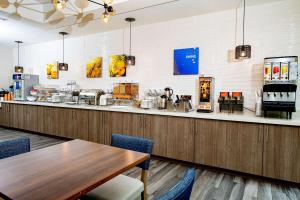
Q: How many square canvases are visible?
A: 4